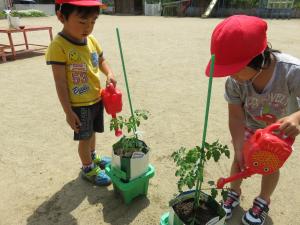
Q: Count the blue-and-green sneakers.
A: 2